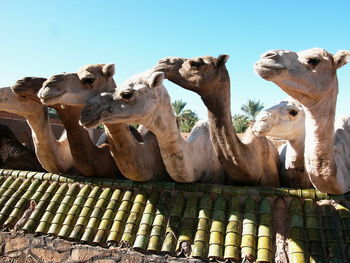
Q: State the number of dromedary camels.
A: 7